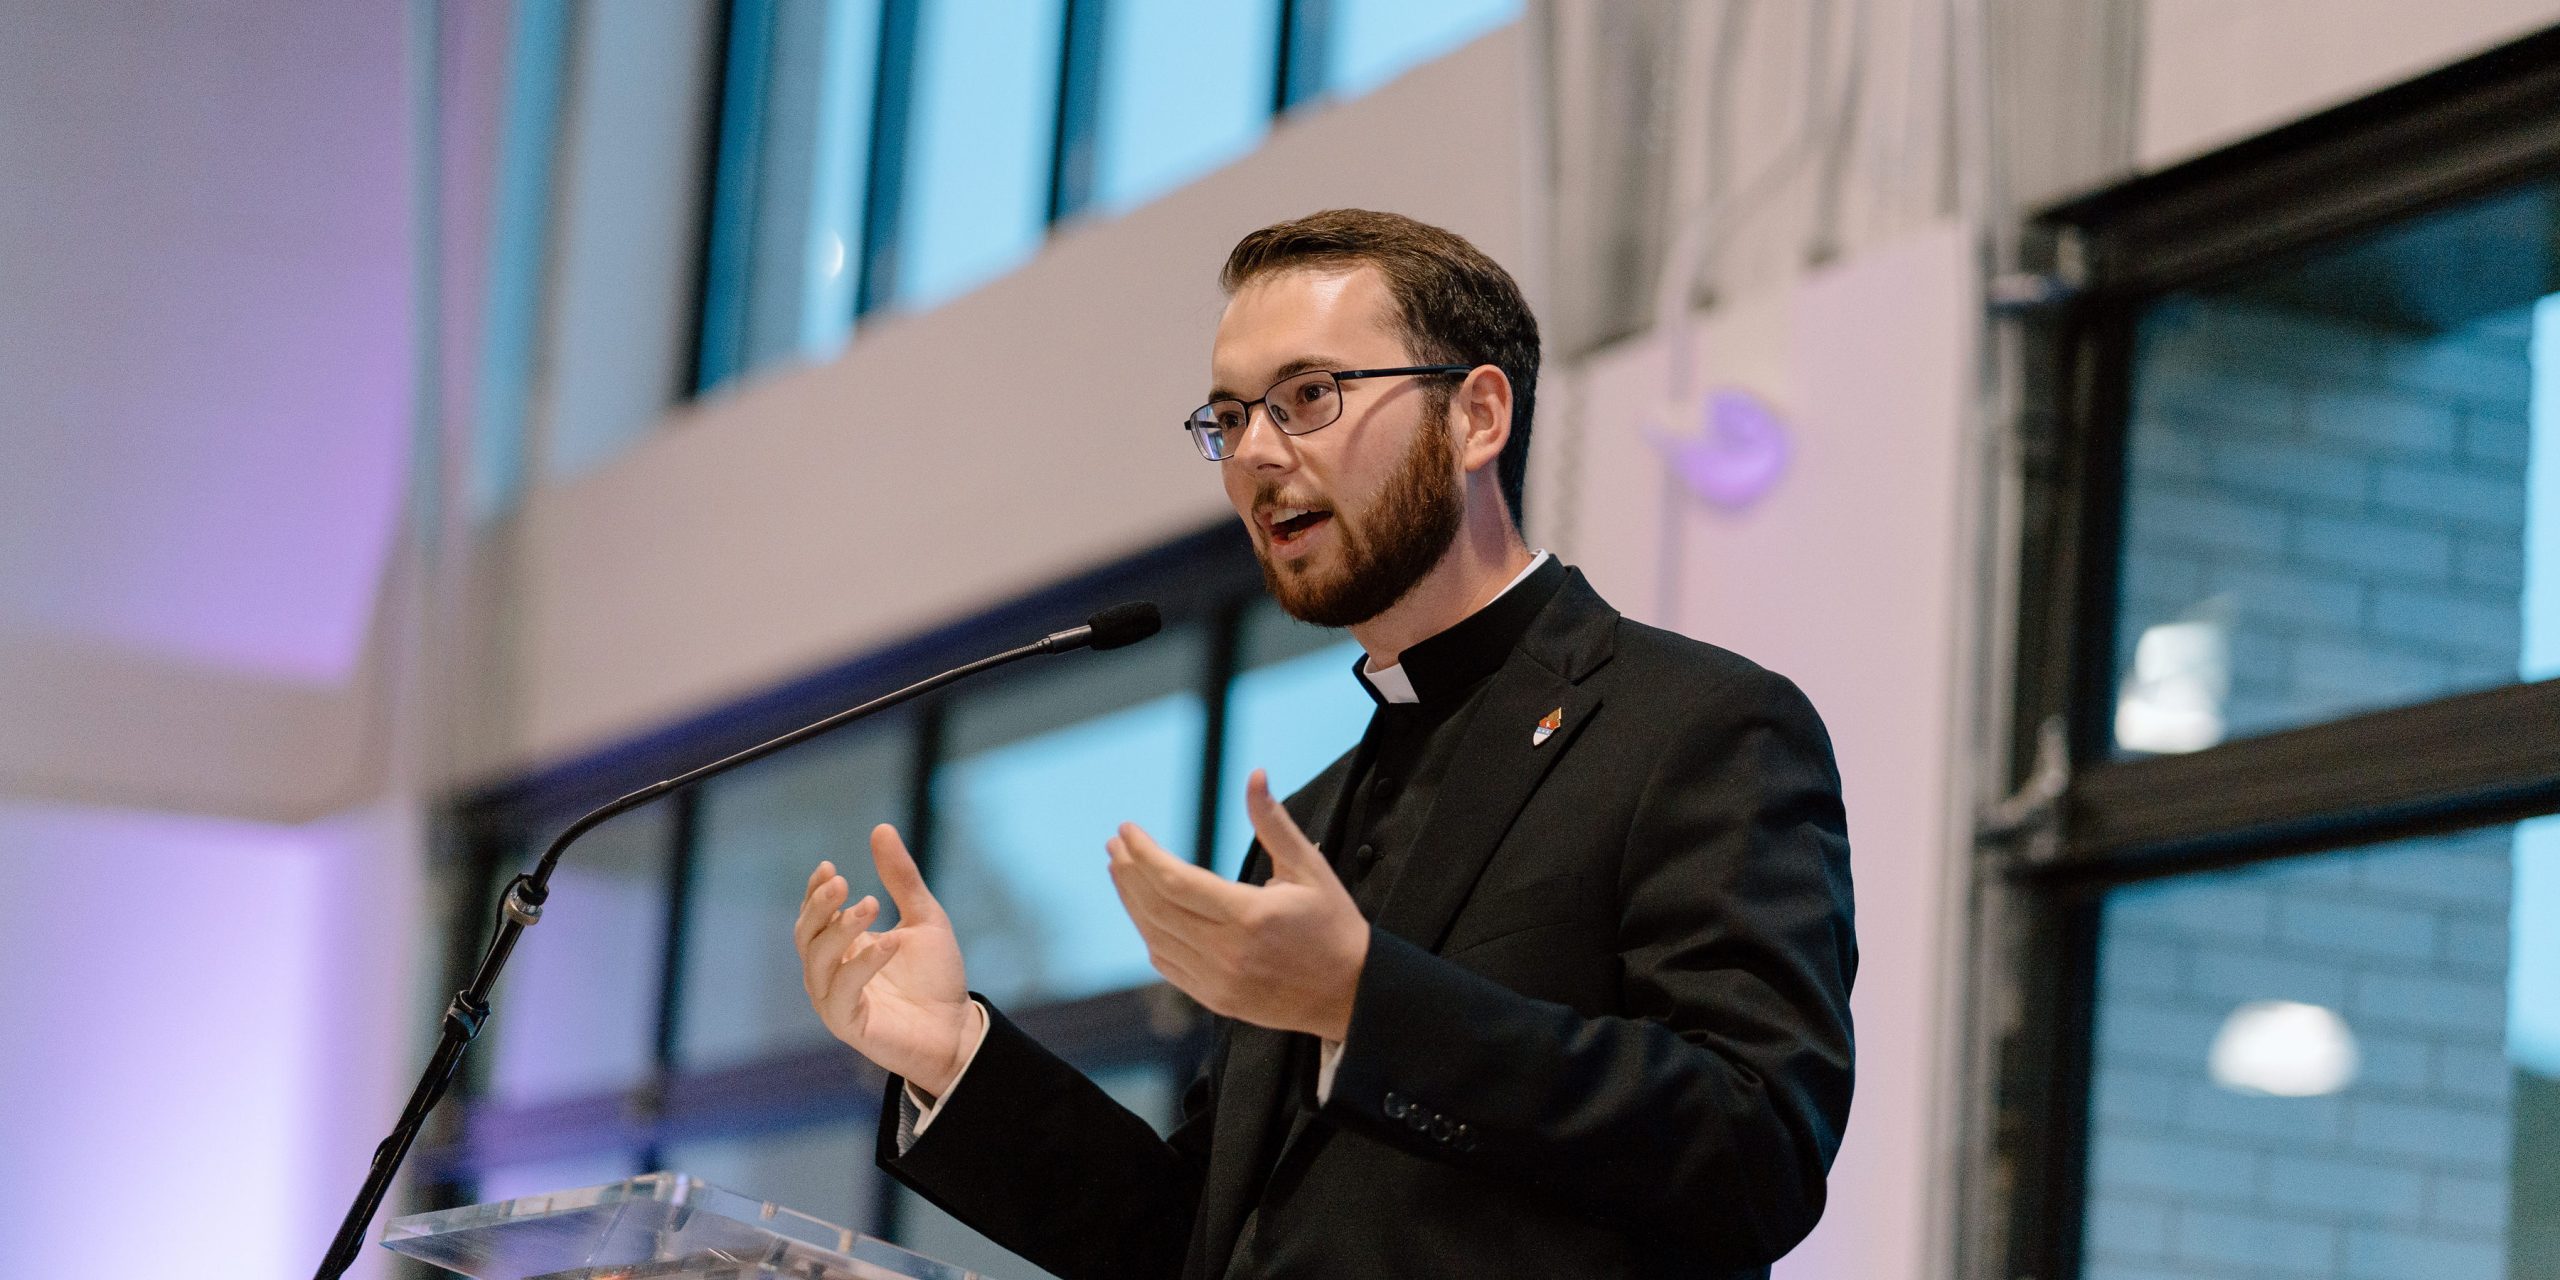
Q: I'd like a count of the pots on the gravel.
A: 0